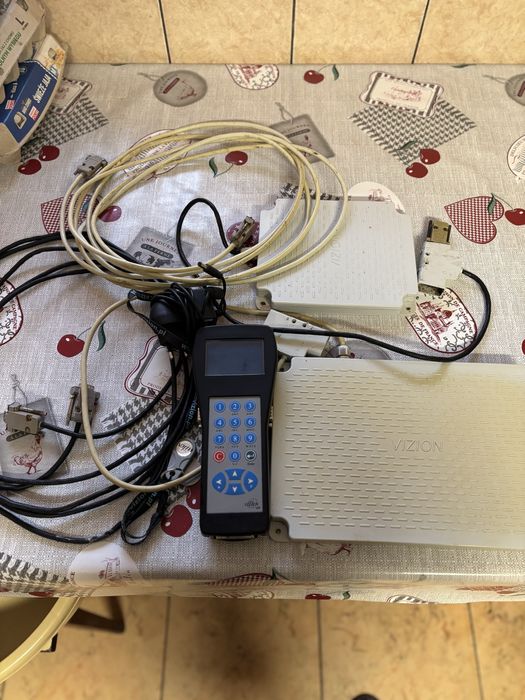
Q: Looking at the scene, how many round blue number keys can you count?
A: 10